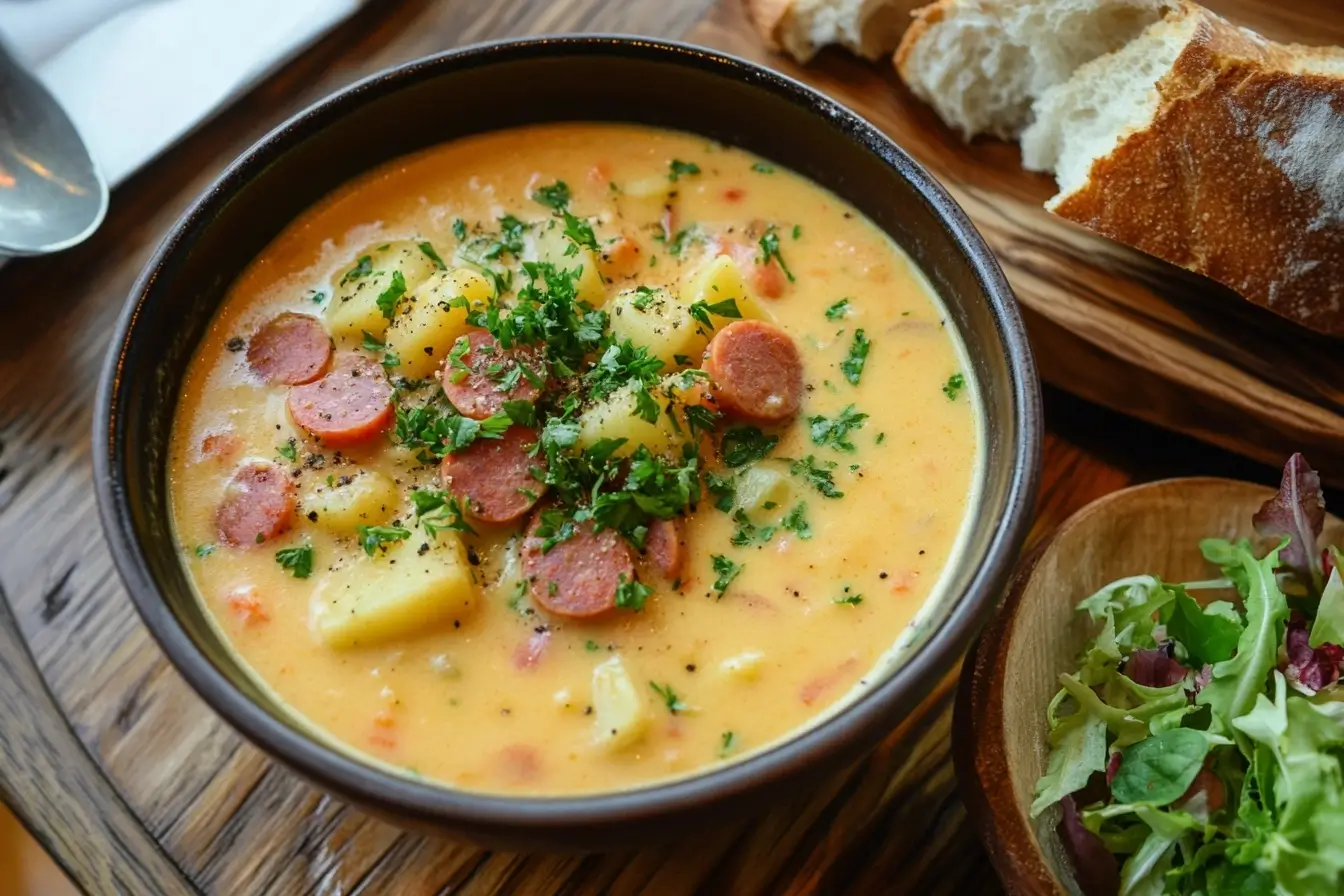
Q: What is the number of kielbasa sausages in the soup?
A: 8